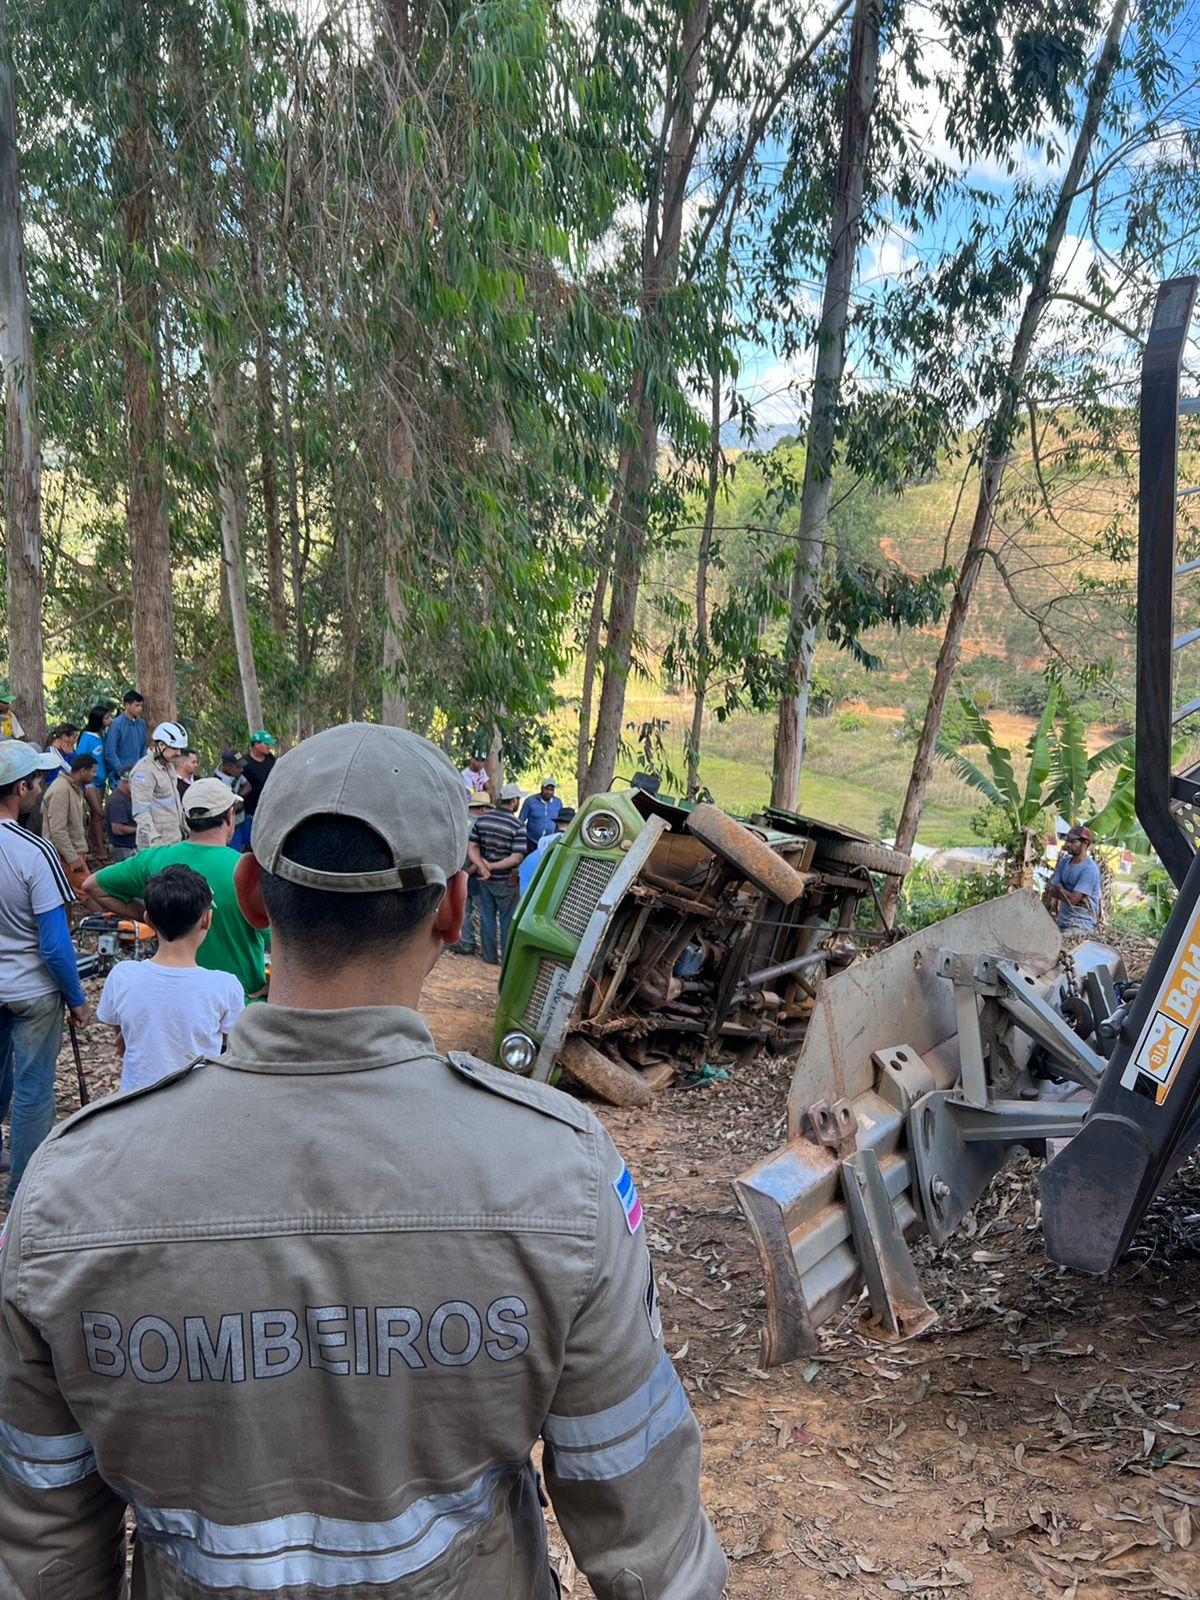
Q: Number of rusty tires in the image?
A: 2